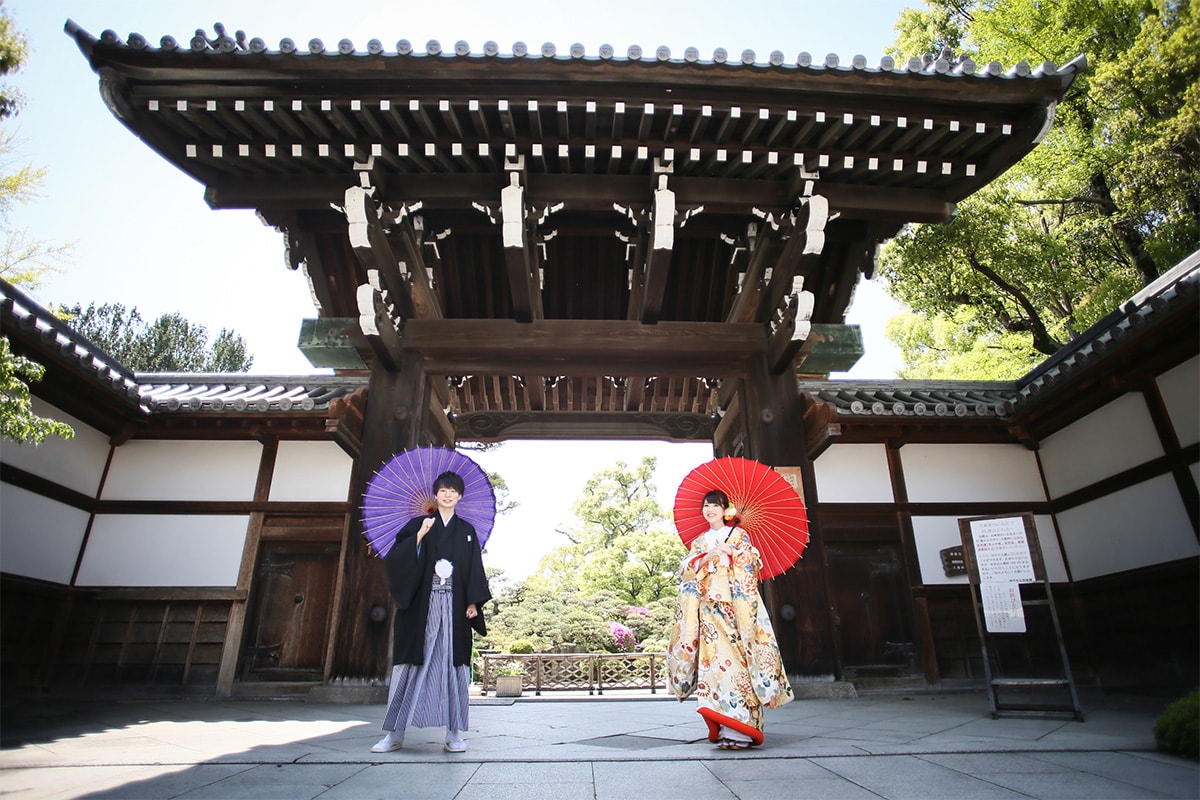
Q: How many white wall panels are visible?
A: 12